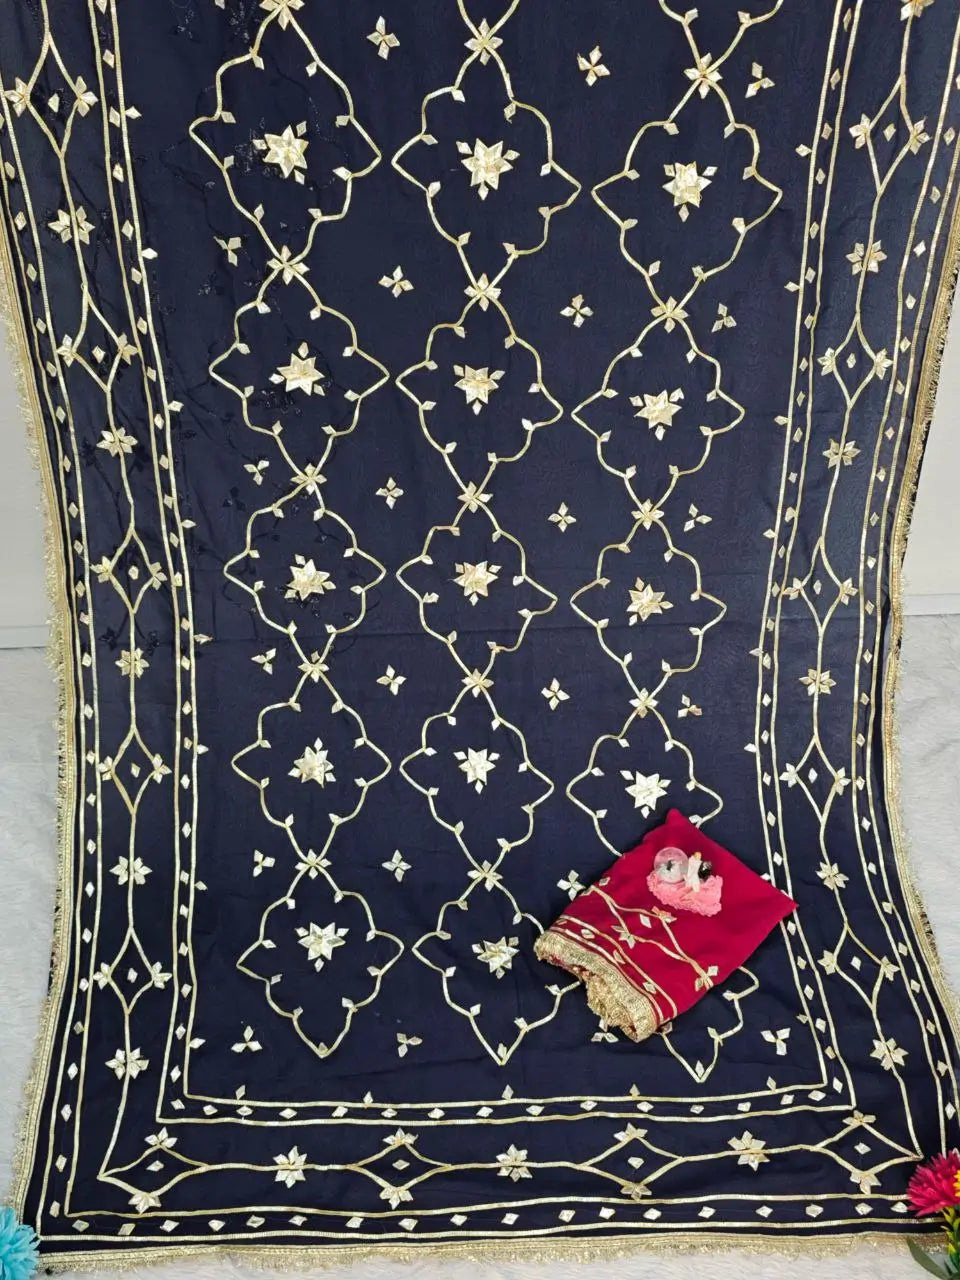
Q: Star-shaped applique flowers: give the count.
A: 14